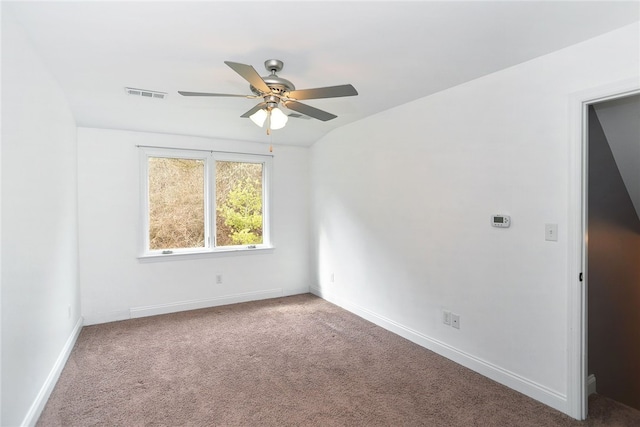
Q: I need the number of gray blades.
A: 5